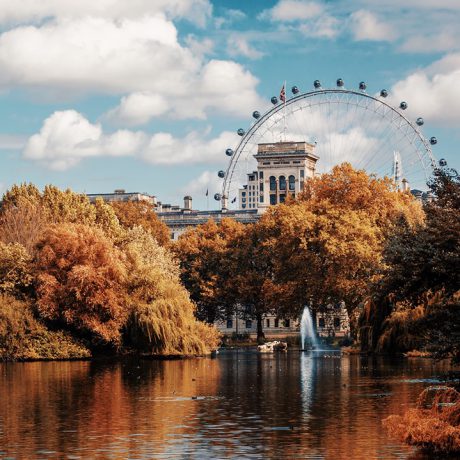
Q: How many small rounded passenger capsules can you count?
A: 15